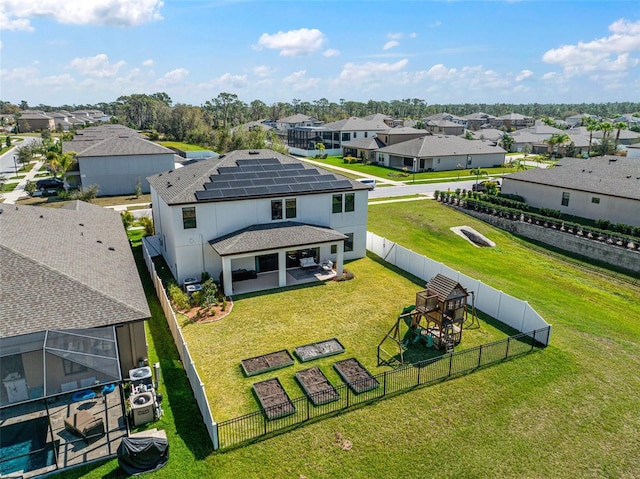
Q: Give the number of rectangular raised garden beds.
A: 5